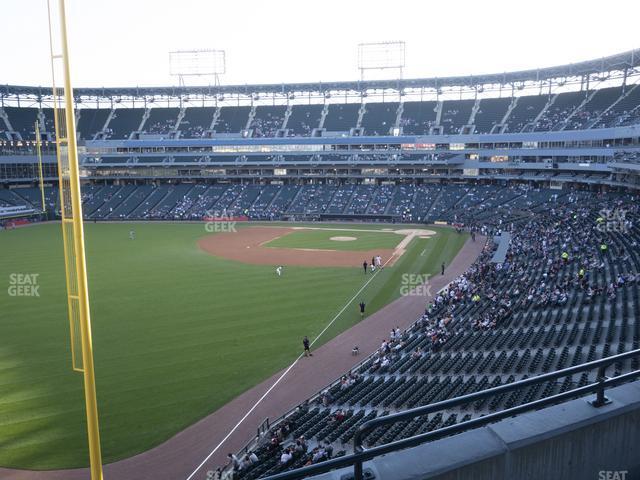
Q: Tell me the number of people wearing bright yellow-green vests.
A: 5